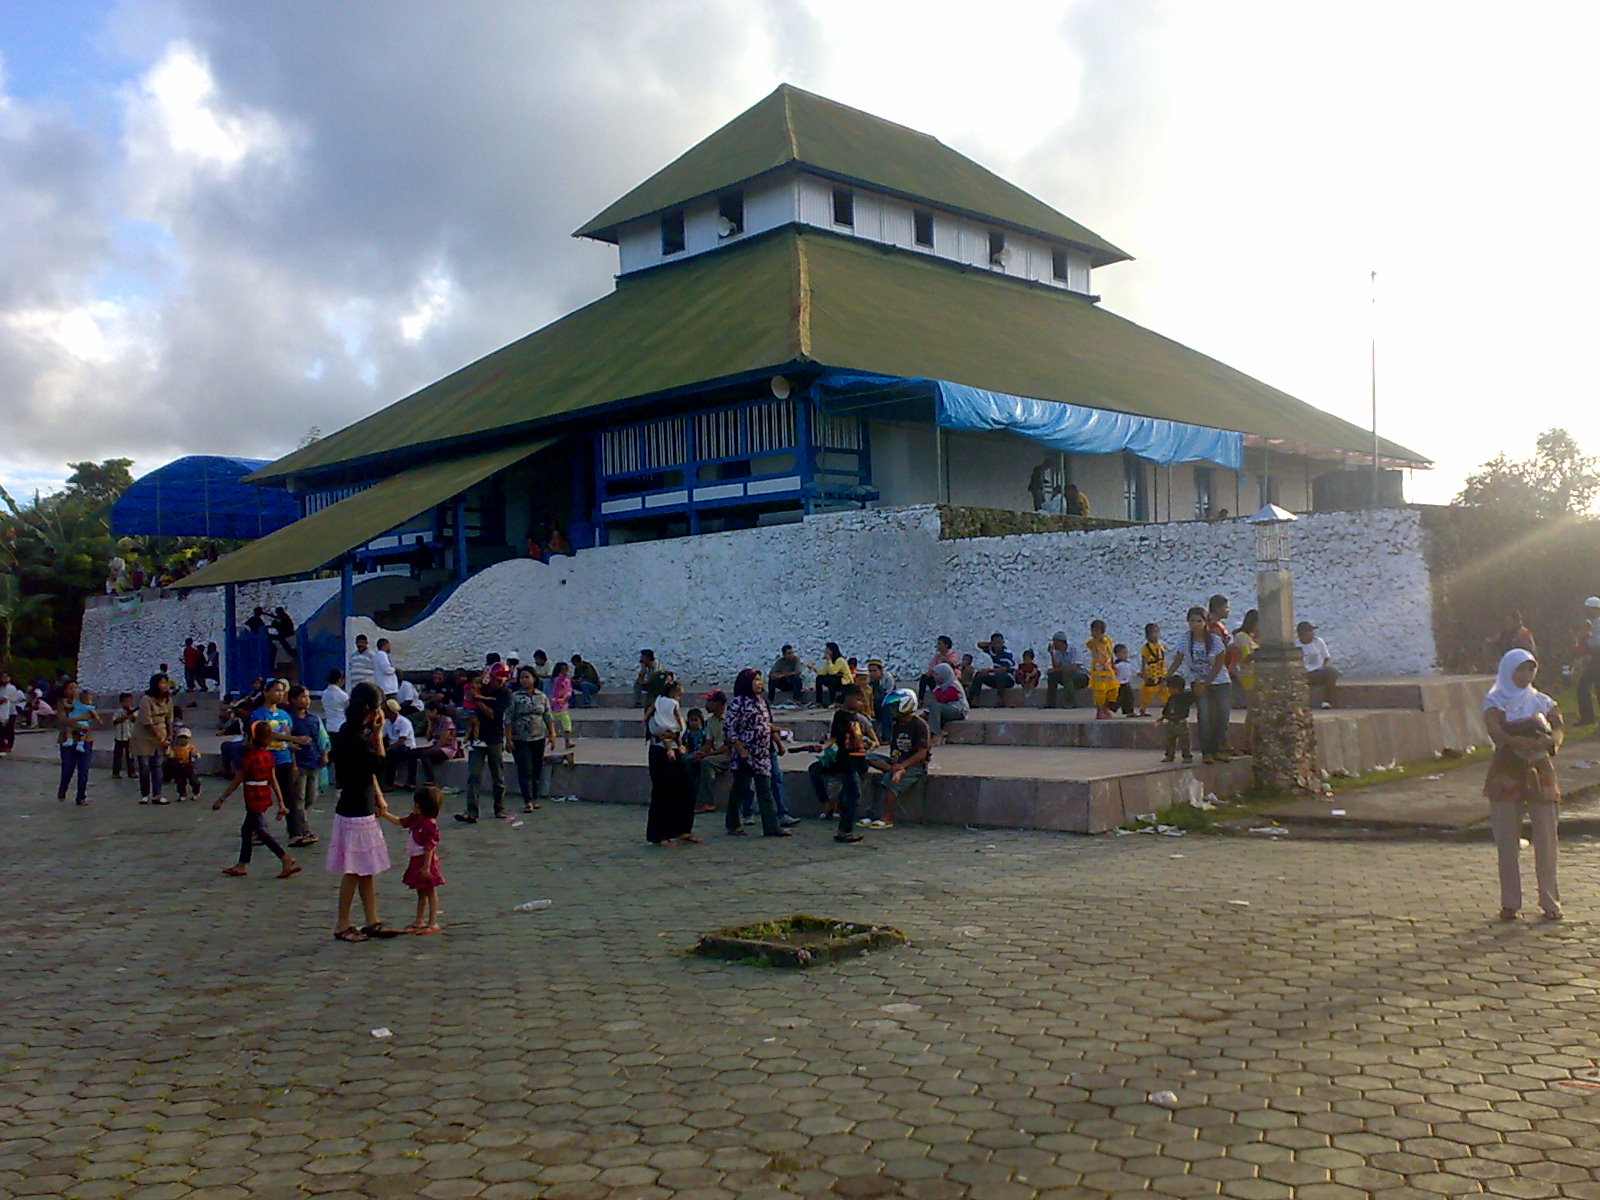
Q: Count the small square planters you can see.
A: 1